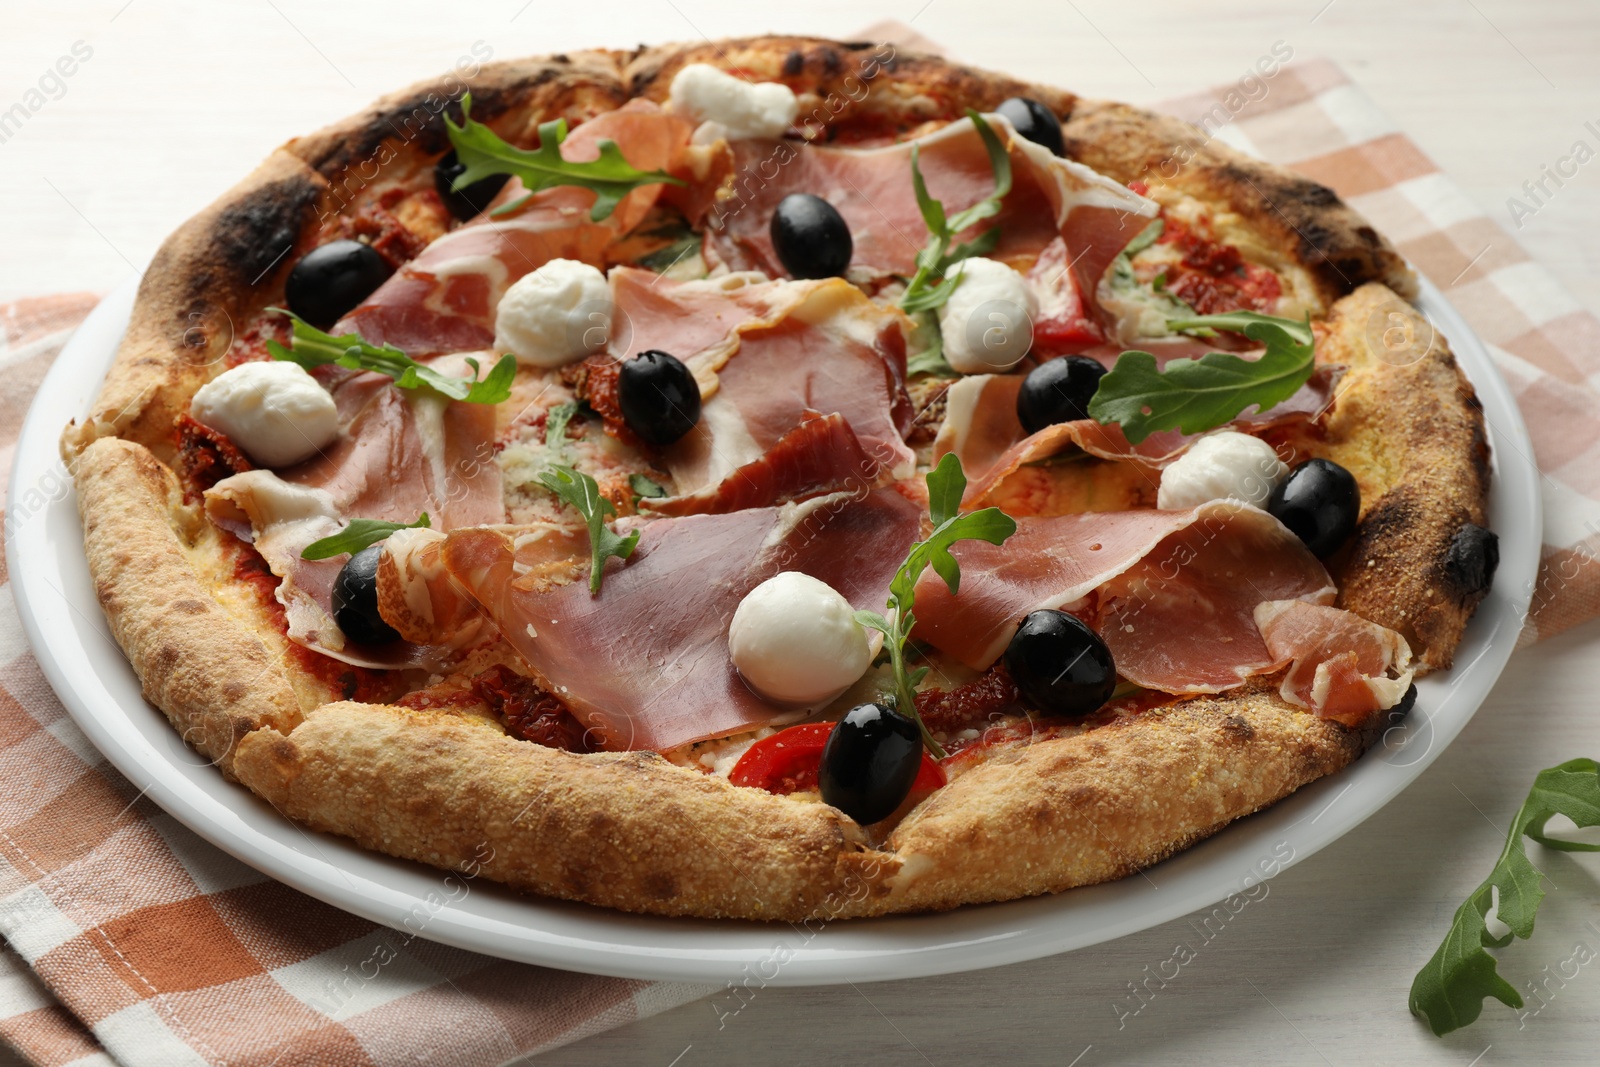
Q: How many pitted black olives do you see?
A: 10